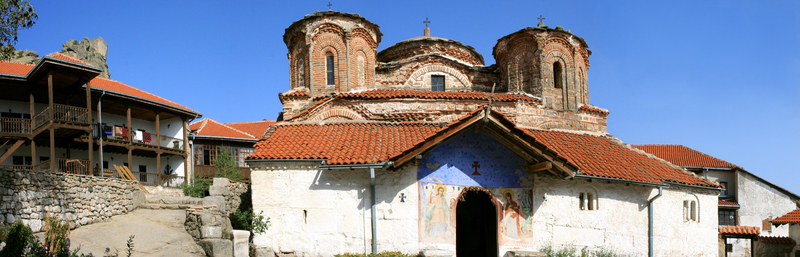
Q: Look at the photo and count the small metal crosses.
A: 3